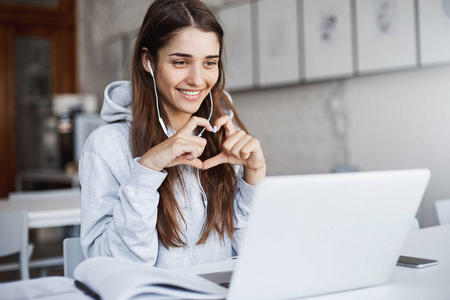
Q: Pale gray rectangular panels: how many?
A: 5